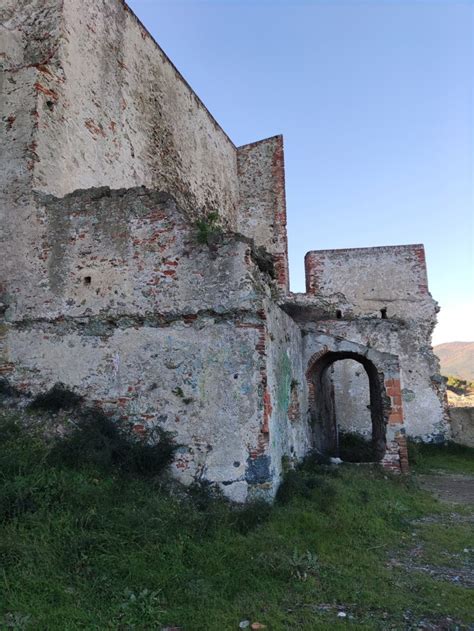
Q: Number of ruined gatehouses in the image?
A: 1